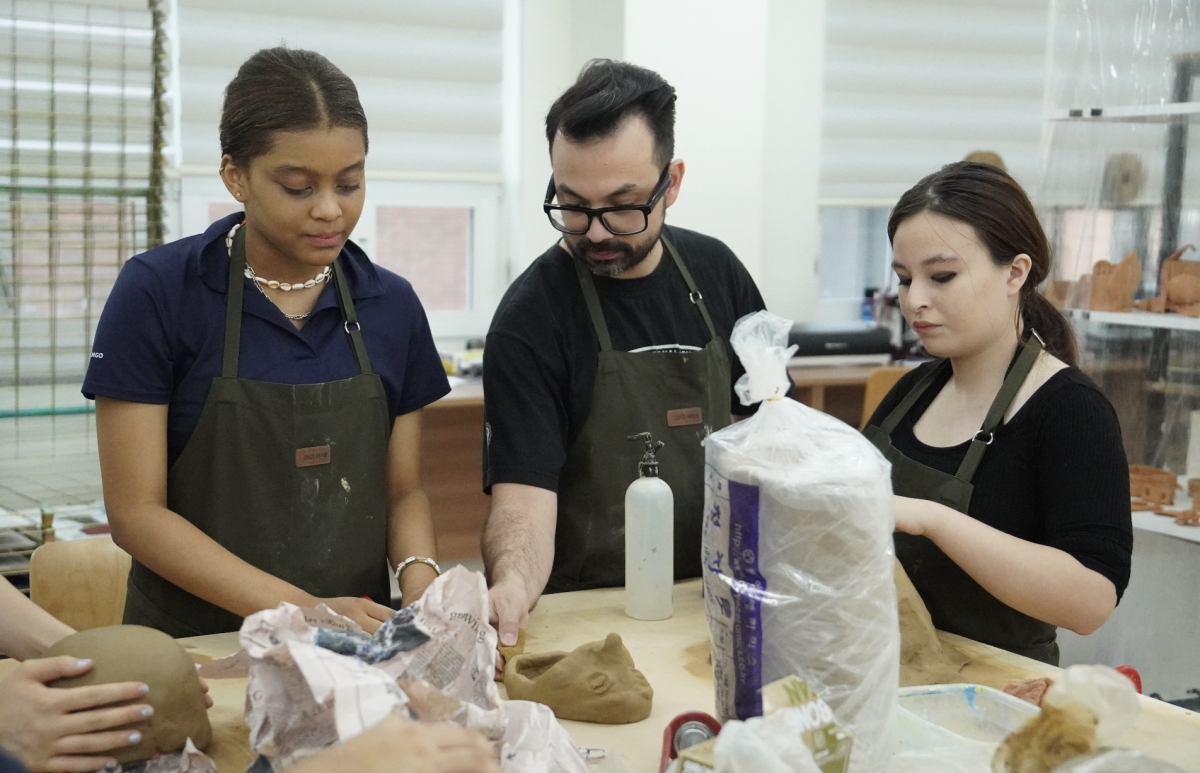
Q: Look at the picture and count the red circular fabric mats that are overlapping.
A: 0